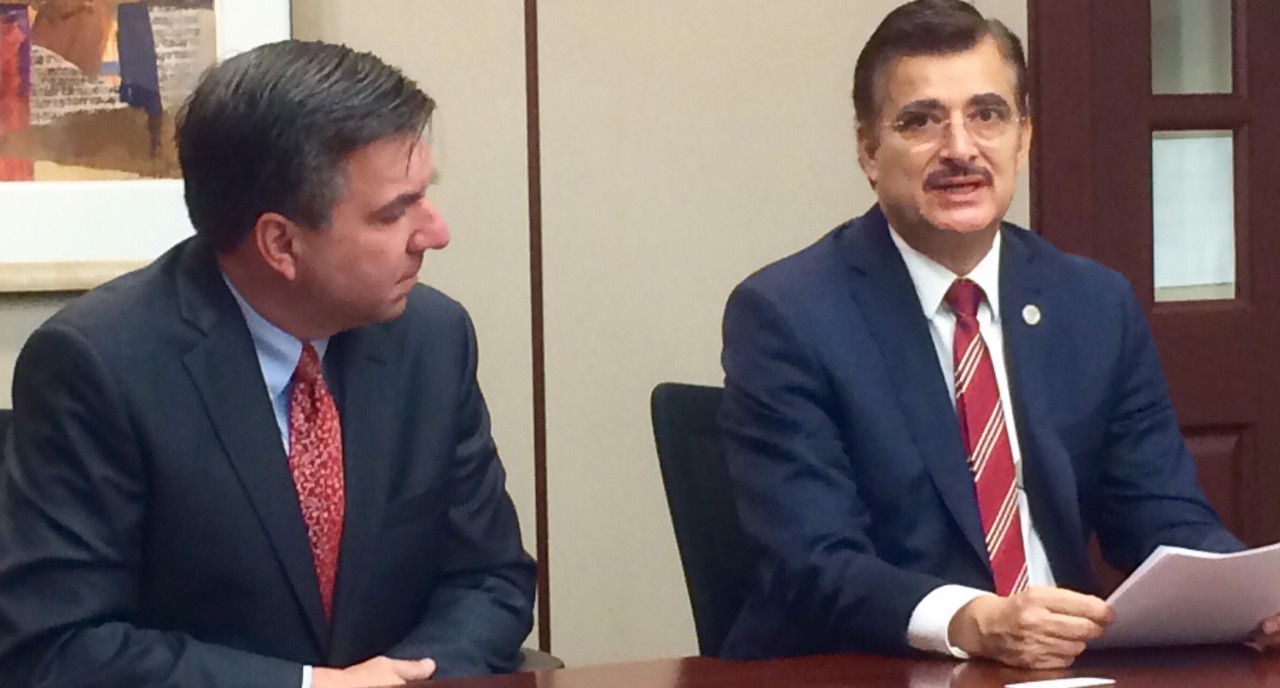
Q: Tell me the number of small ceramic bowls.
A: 0